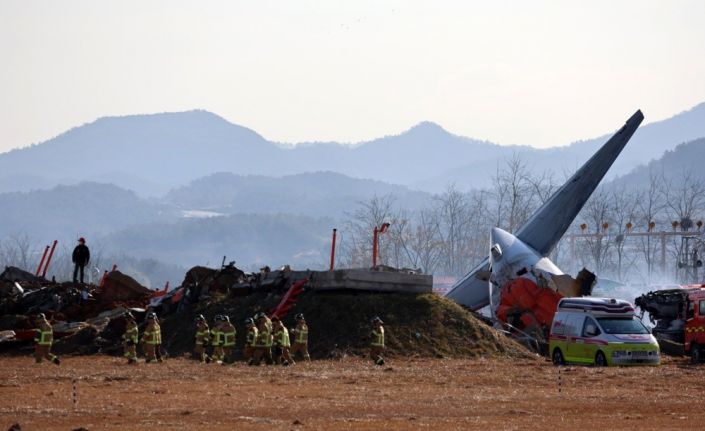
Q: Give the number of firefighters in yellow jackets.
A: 11